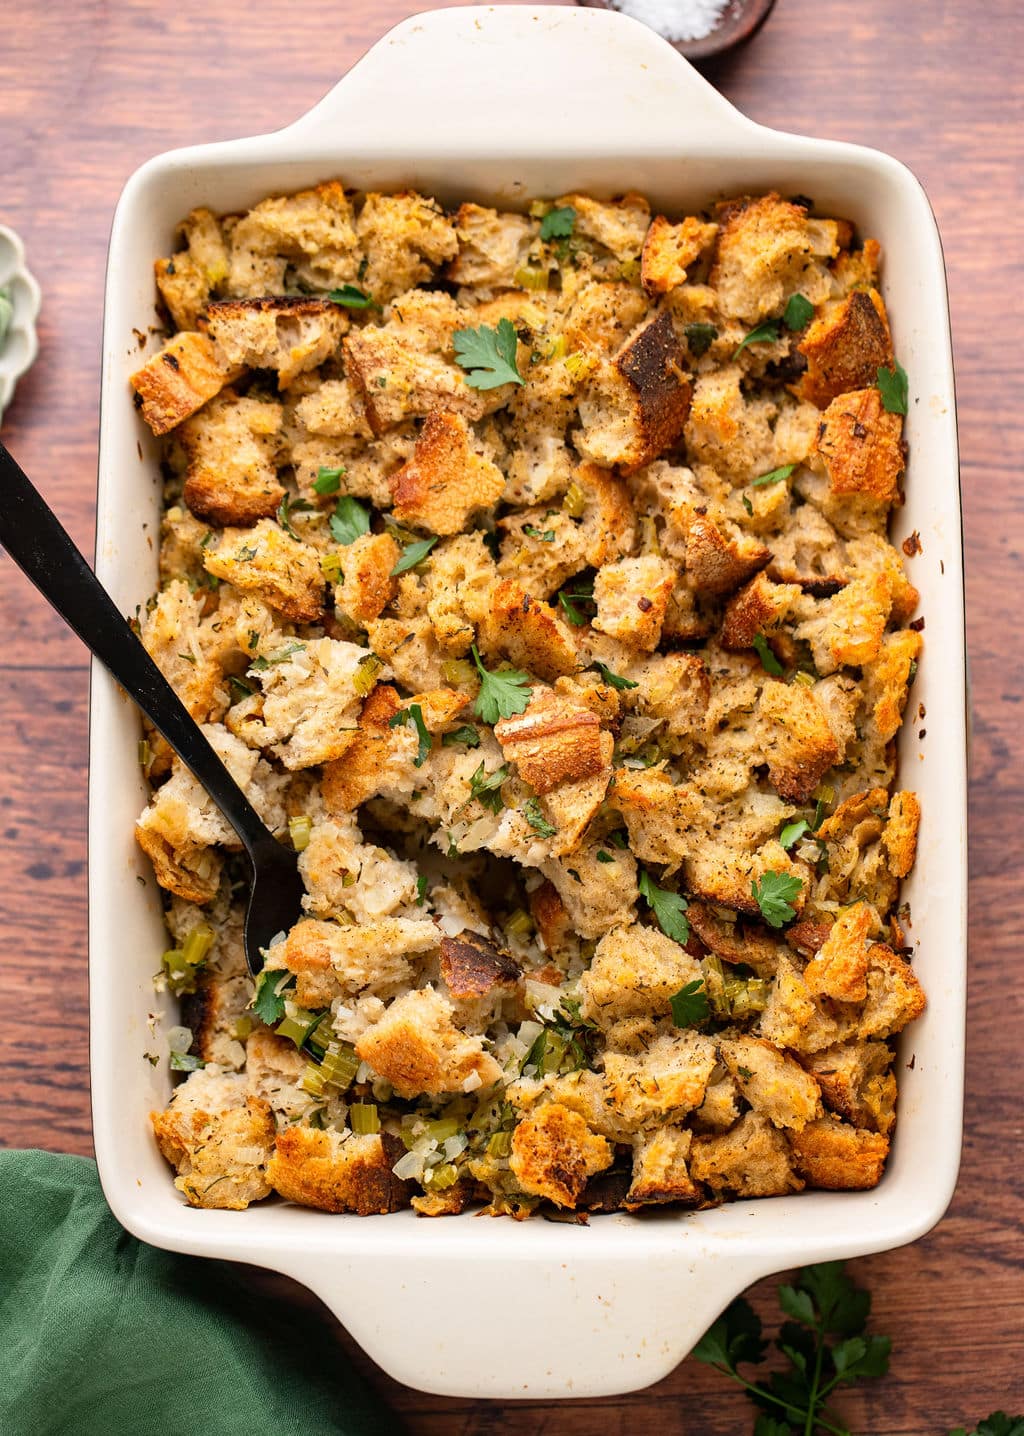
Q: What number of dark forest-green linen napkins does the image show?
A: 1